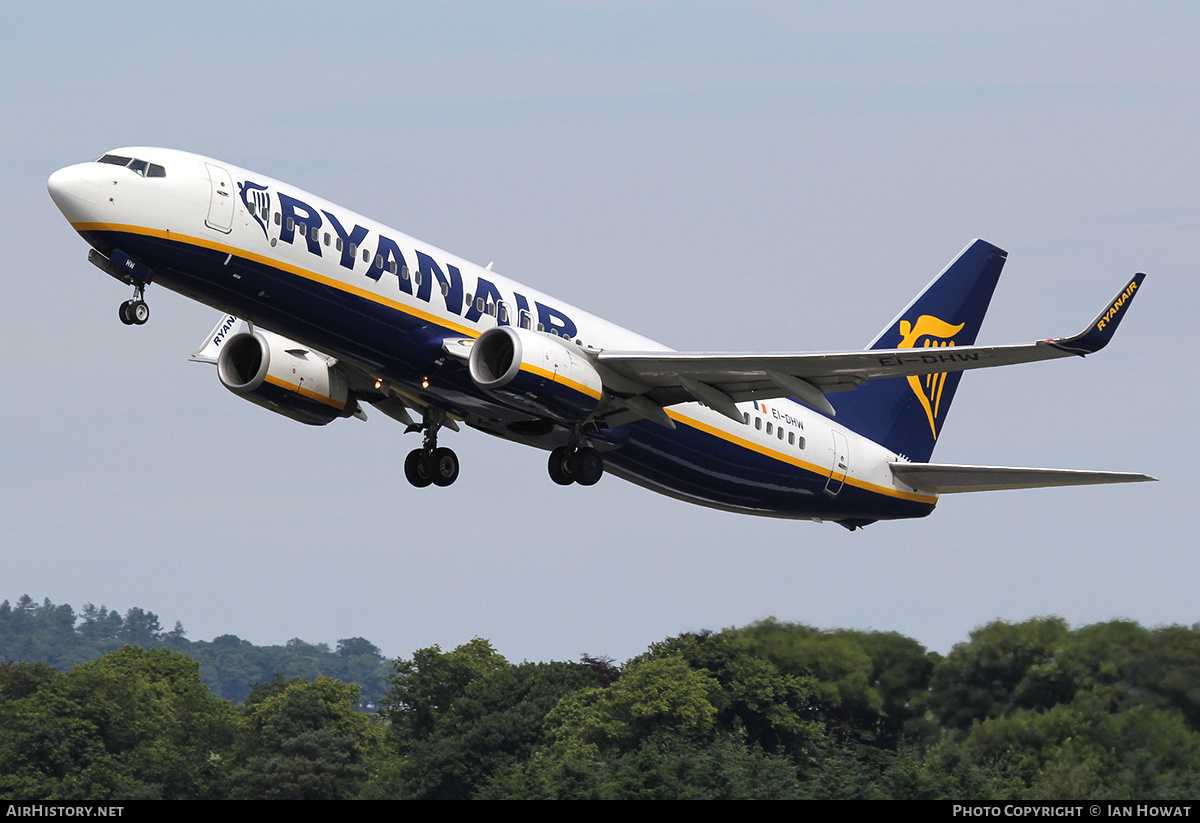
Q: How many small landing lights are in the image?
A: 2